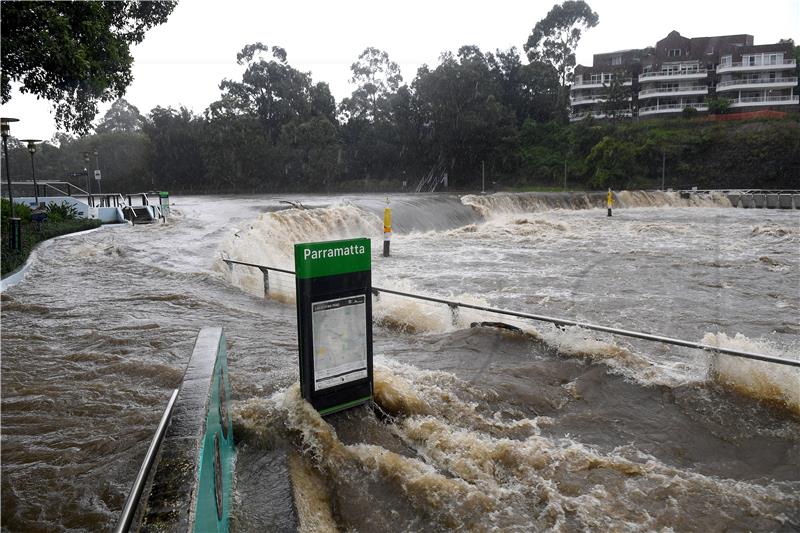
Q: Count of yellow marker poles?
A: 2